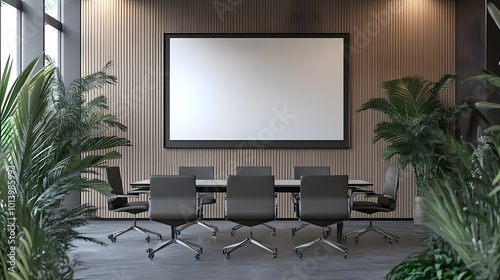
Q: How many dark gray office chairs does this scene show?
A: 8